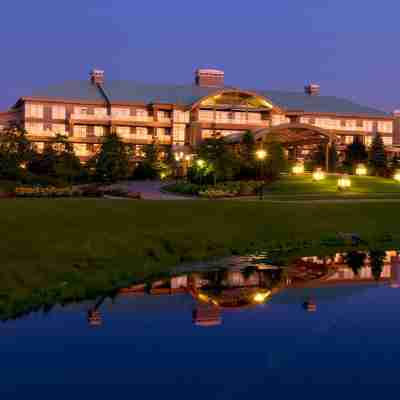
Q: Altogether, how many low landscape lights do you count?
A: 5